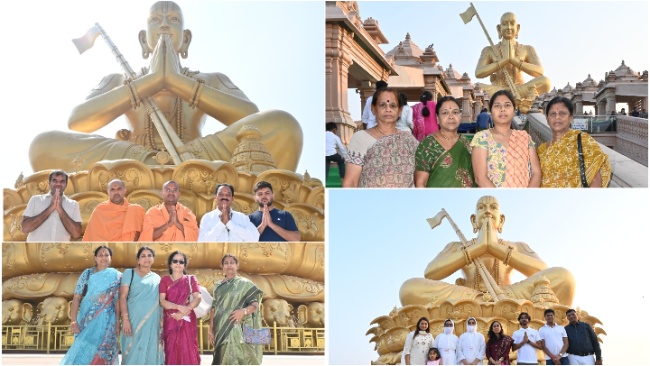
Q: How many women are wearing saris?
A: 8